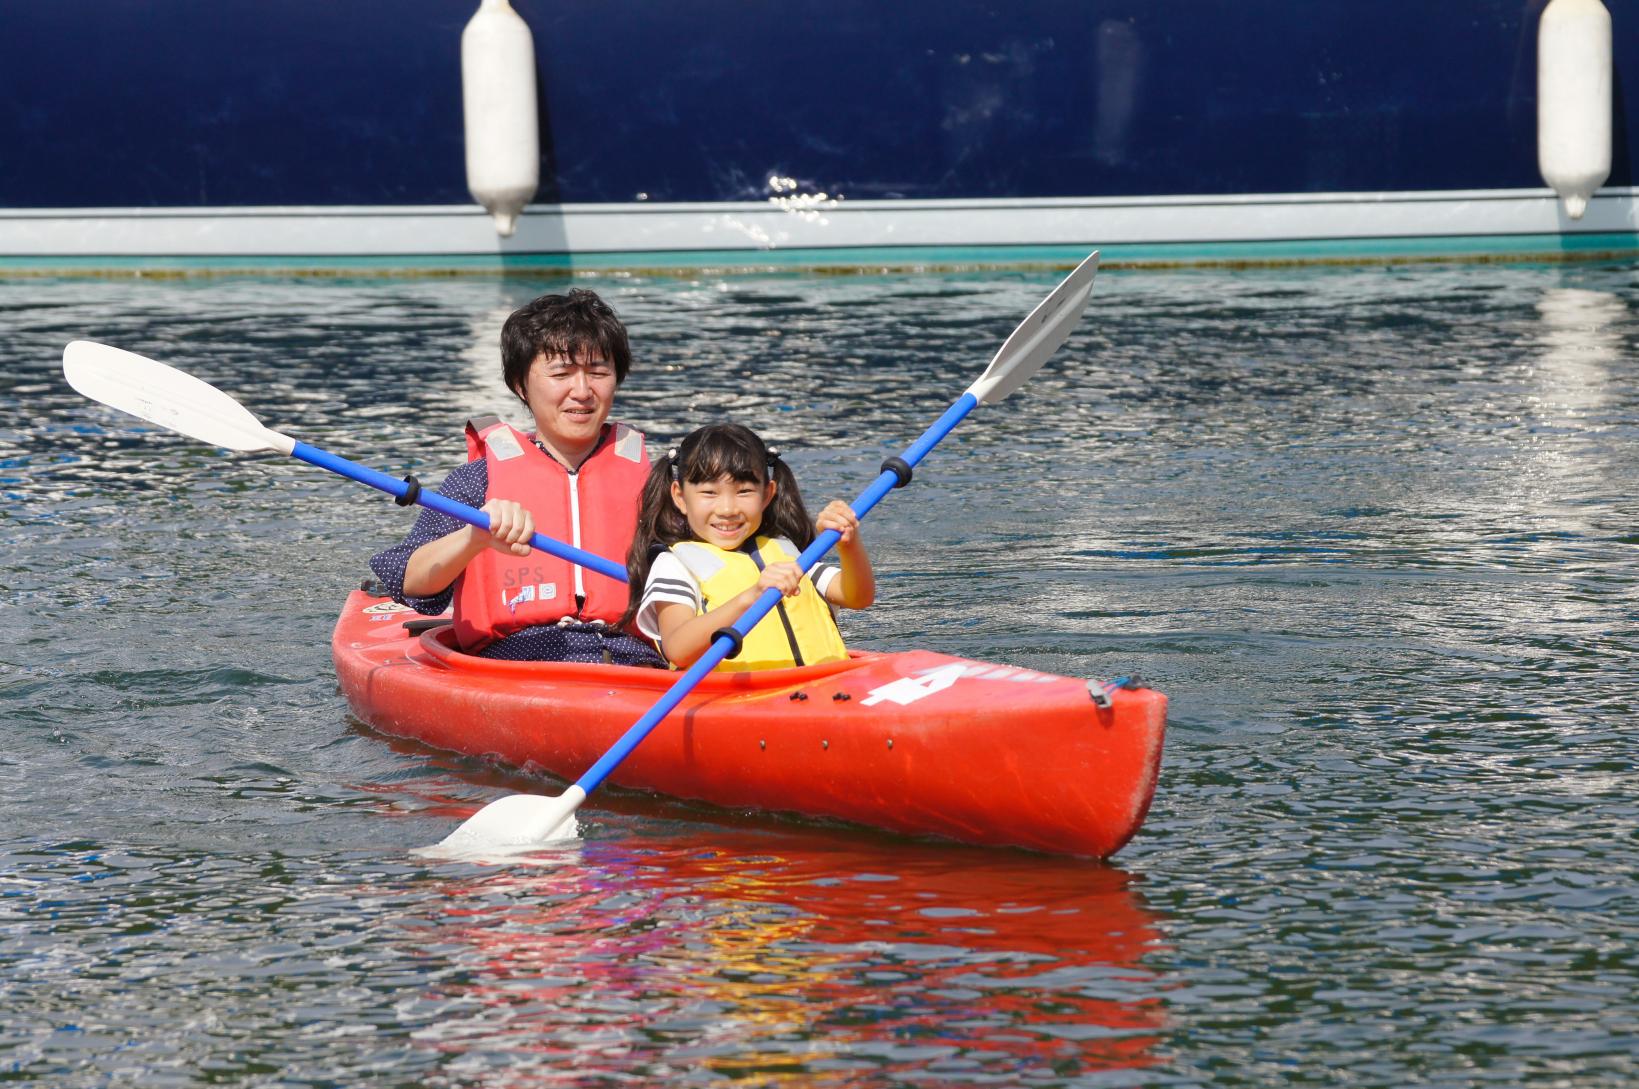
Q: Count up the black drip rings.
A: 3